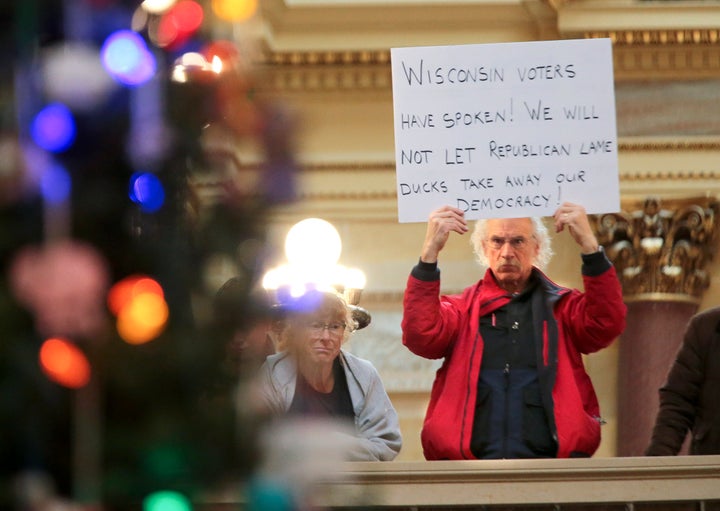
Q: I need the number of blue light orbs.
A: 4